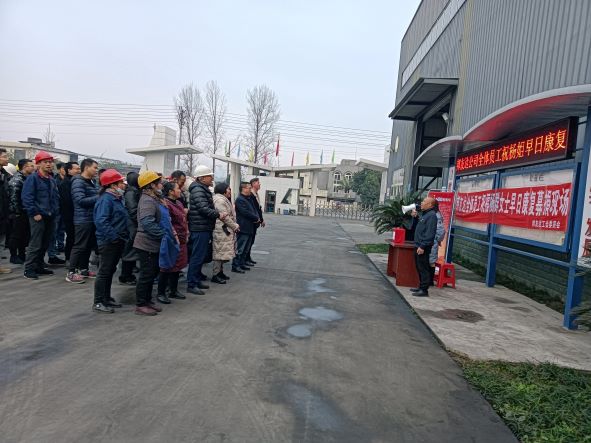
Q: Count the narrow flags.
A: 9